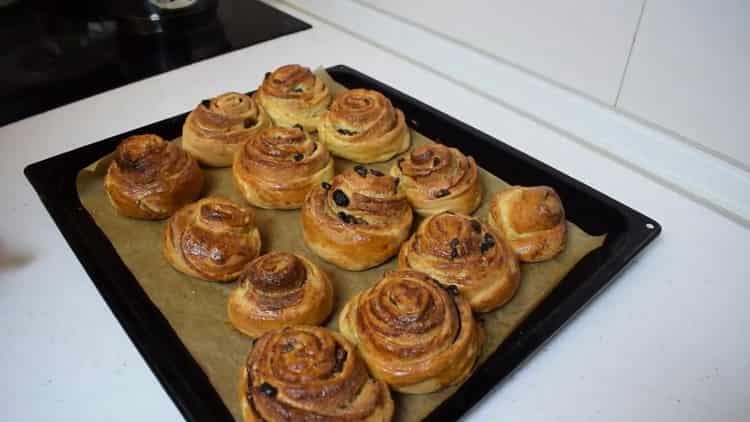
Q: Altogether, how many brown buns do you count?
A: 13